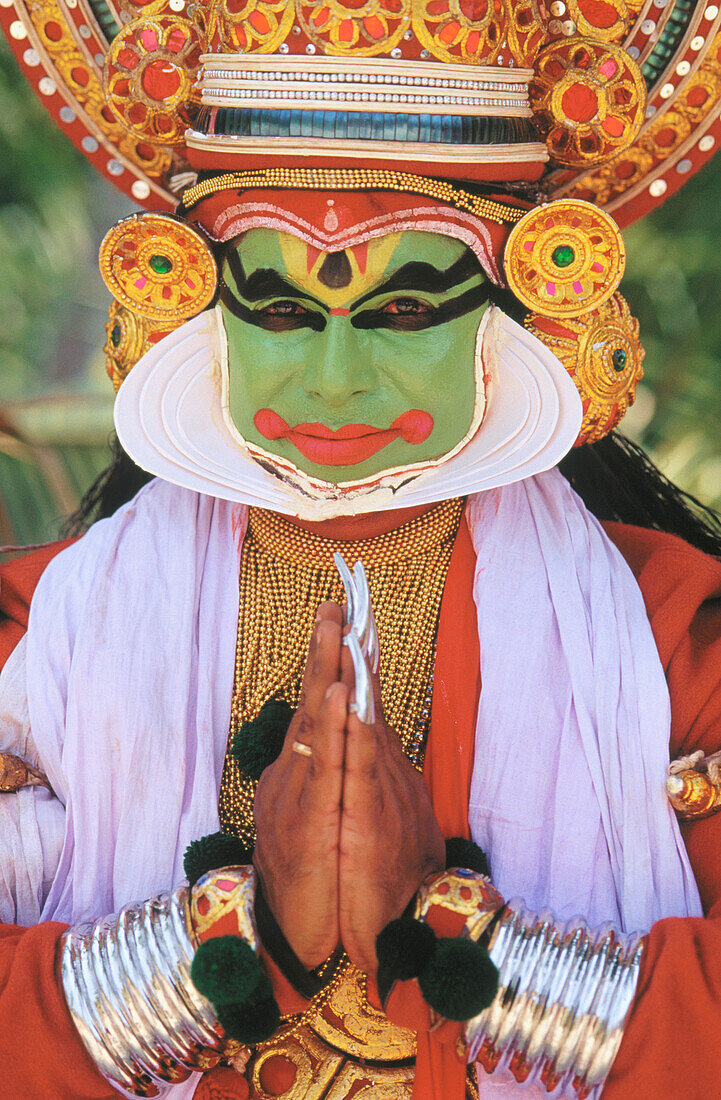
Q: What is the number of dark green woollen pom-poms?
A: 7